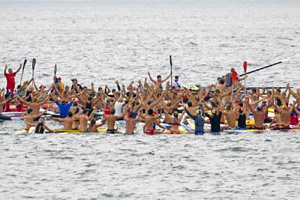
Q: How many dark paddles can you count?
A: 4